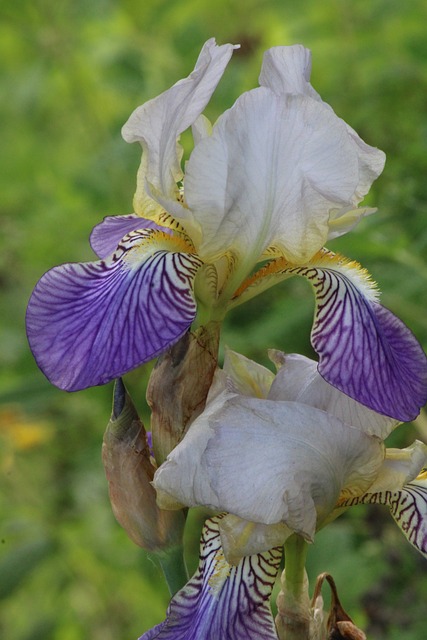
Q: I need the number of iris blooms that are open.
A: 2